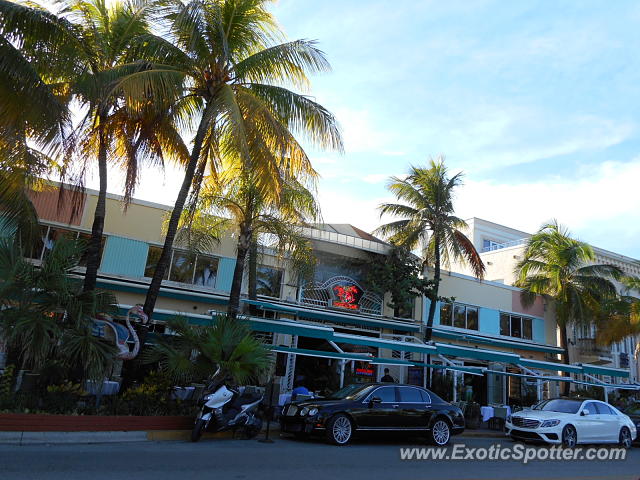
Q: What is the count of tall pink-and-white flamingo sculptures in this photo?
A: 1